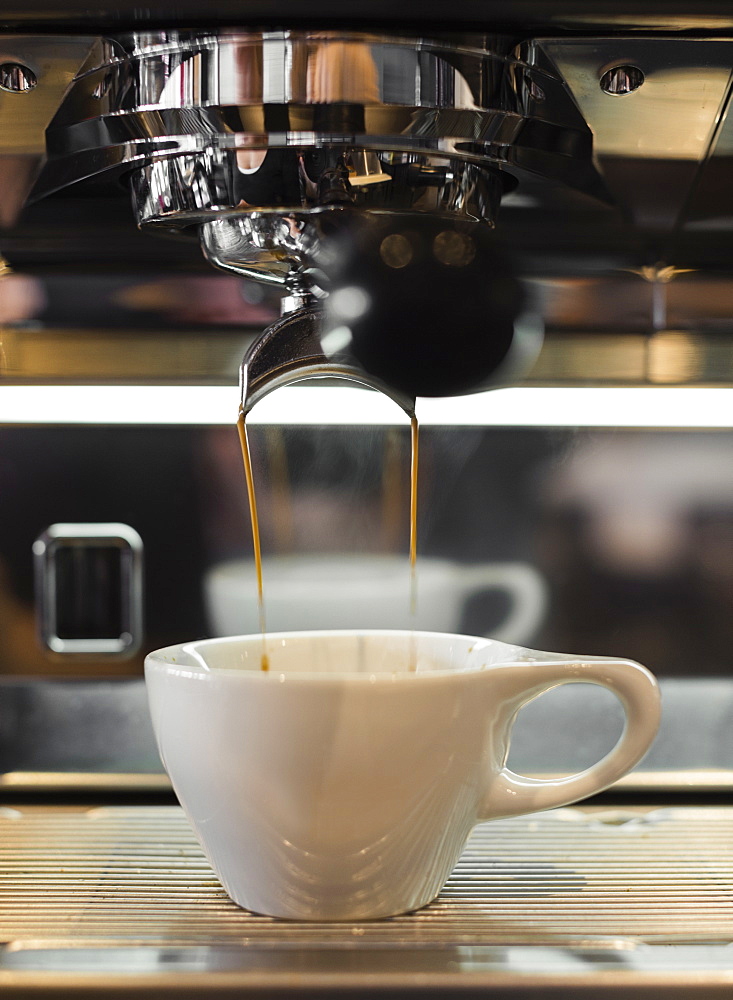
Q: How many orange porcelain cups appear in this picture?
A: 0